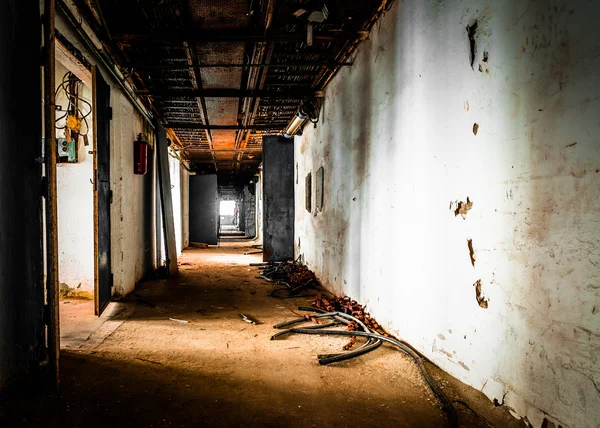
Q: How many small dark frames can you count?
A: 2